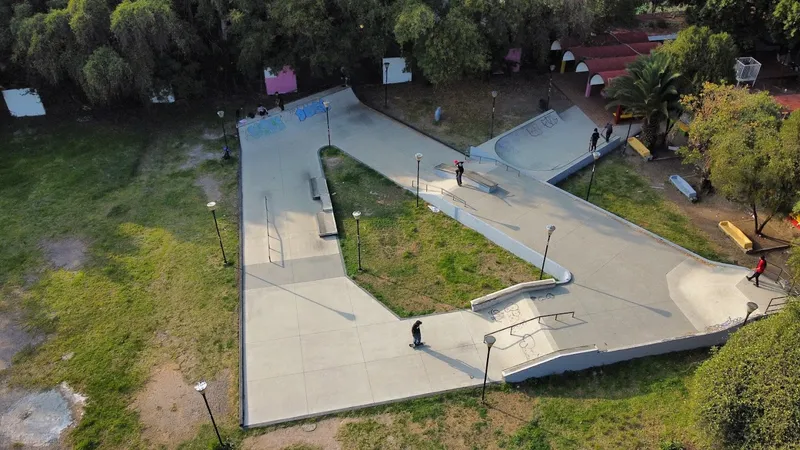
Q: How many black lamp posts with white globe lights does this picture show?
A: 13